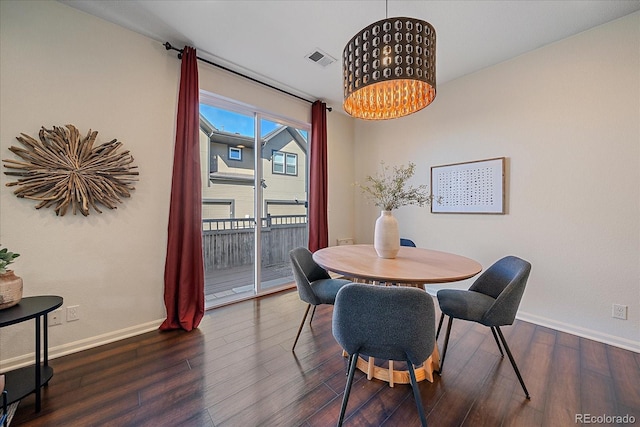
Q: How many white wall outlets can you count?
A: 3